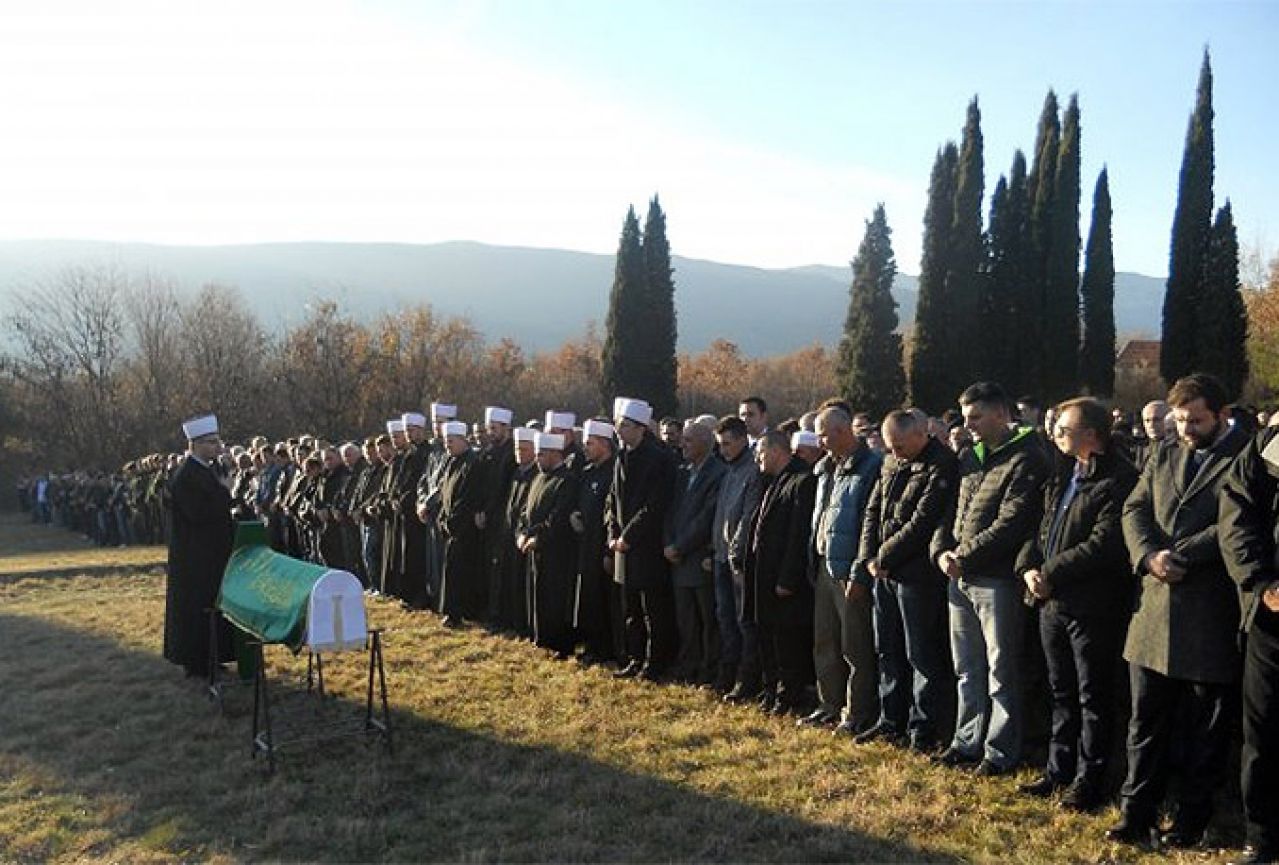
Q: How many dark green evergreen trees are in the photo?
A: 12